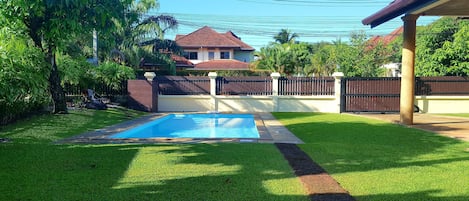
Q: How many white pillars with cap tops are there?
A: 4